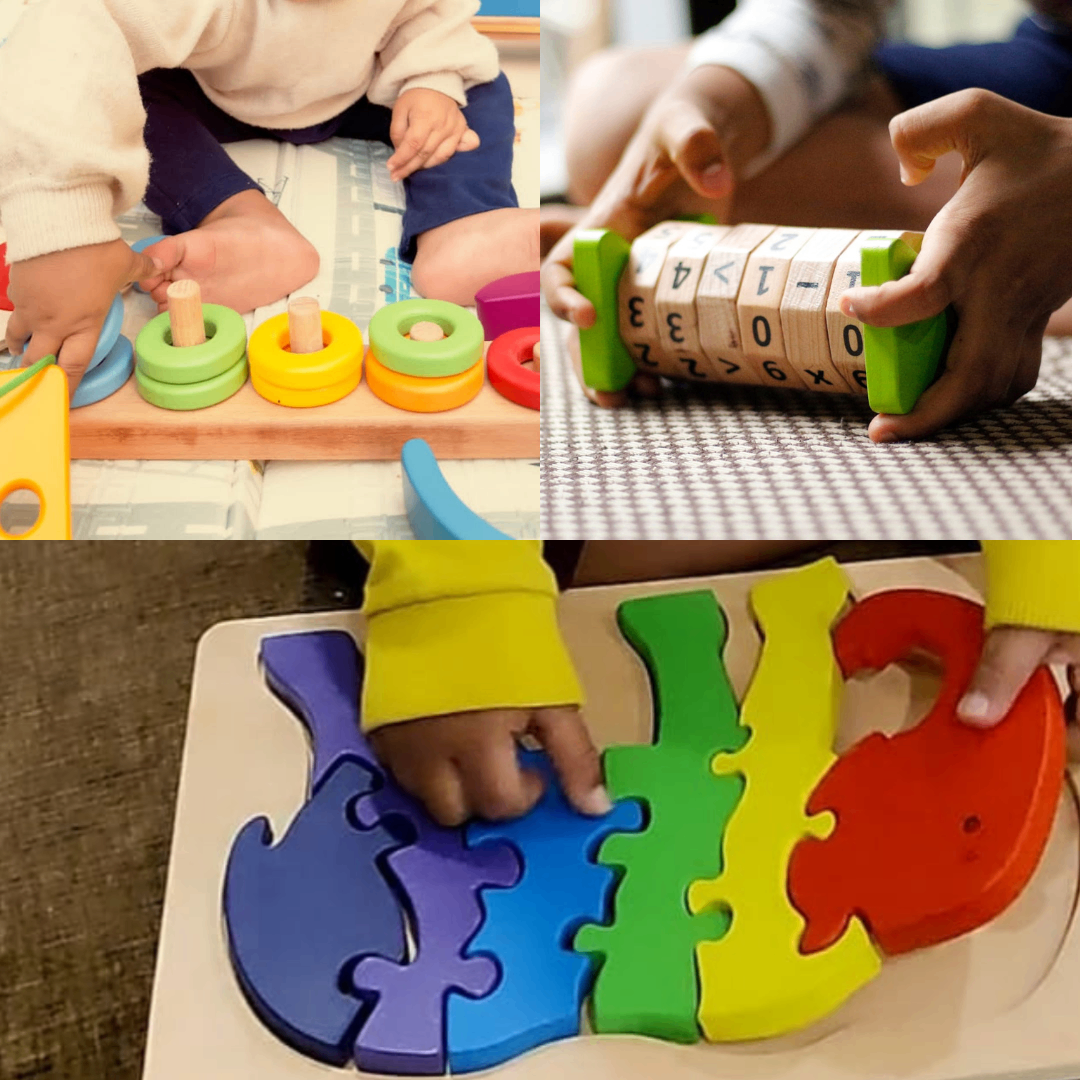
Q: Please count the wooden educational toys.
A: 3